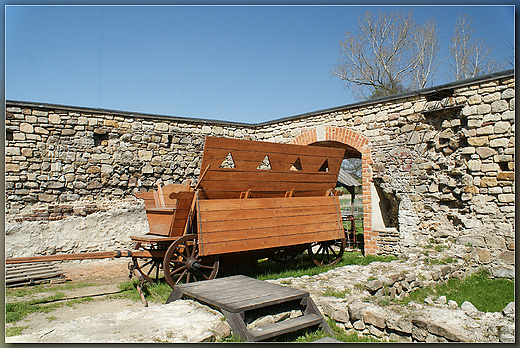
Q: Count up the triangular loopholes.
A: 4